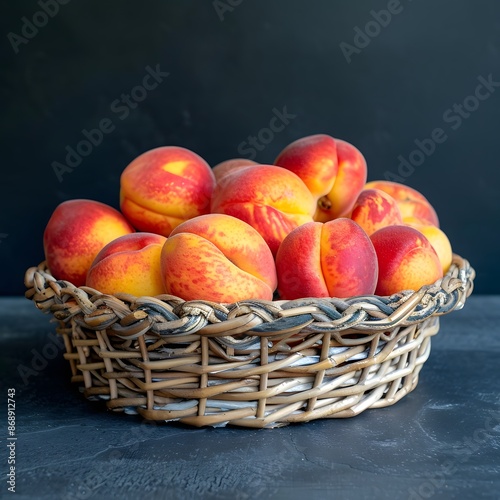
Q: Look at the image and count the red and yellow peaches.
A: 12